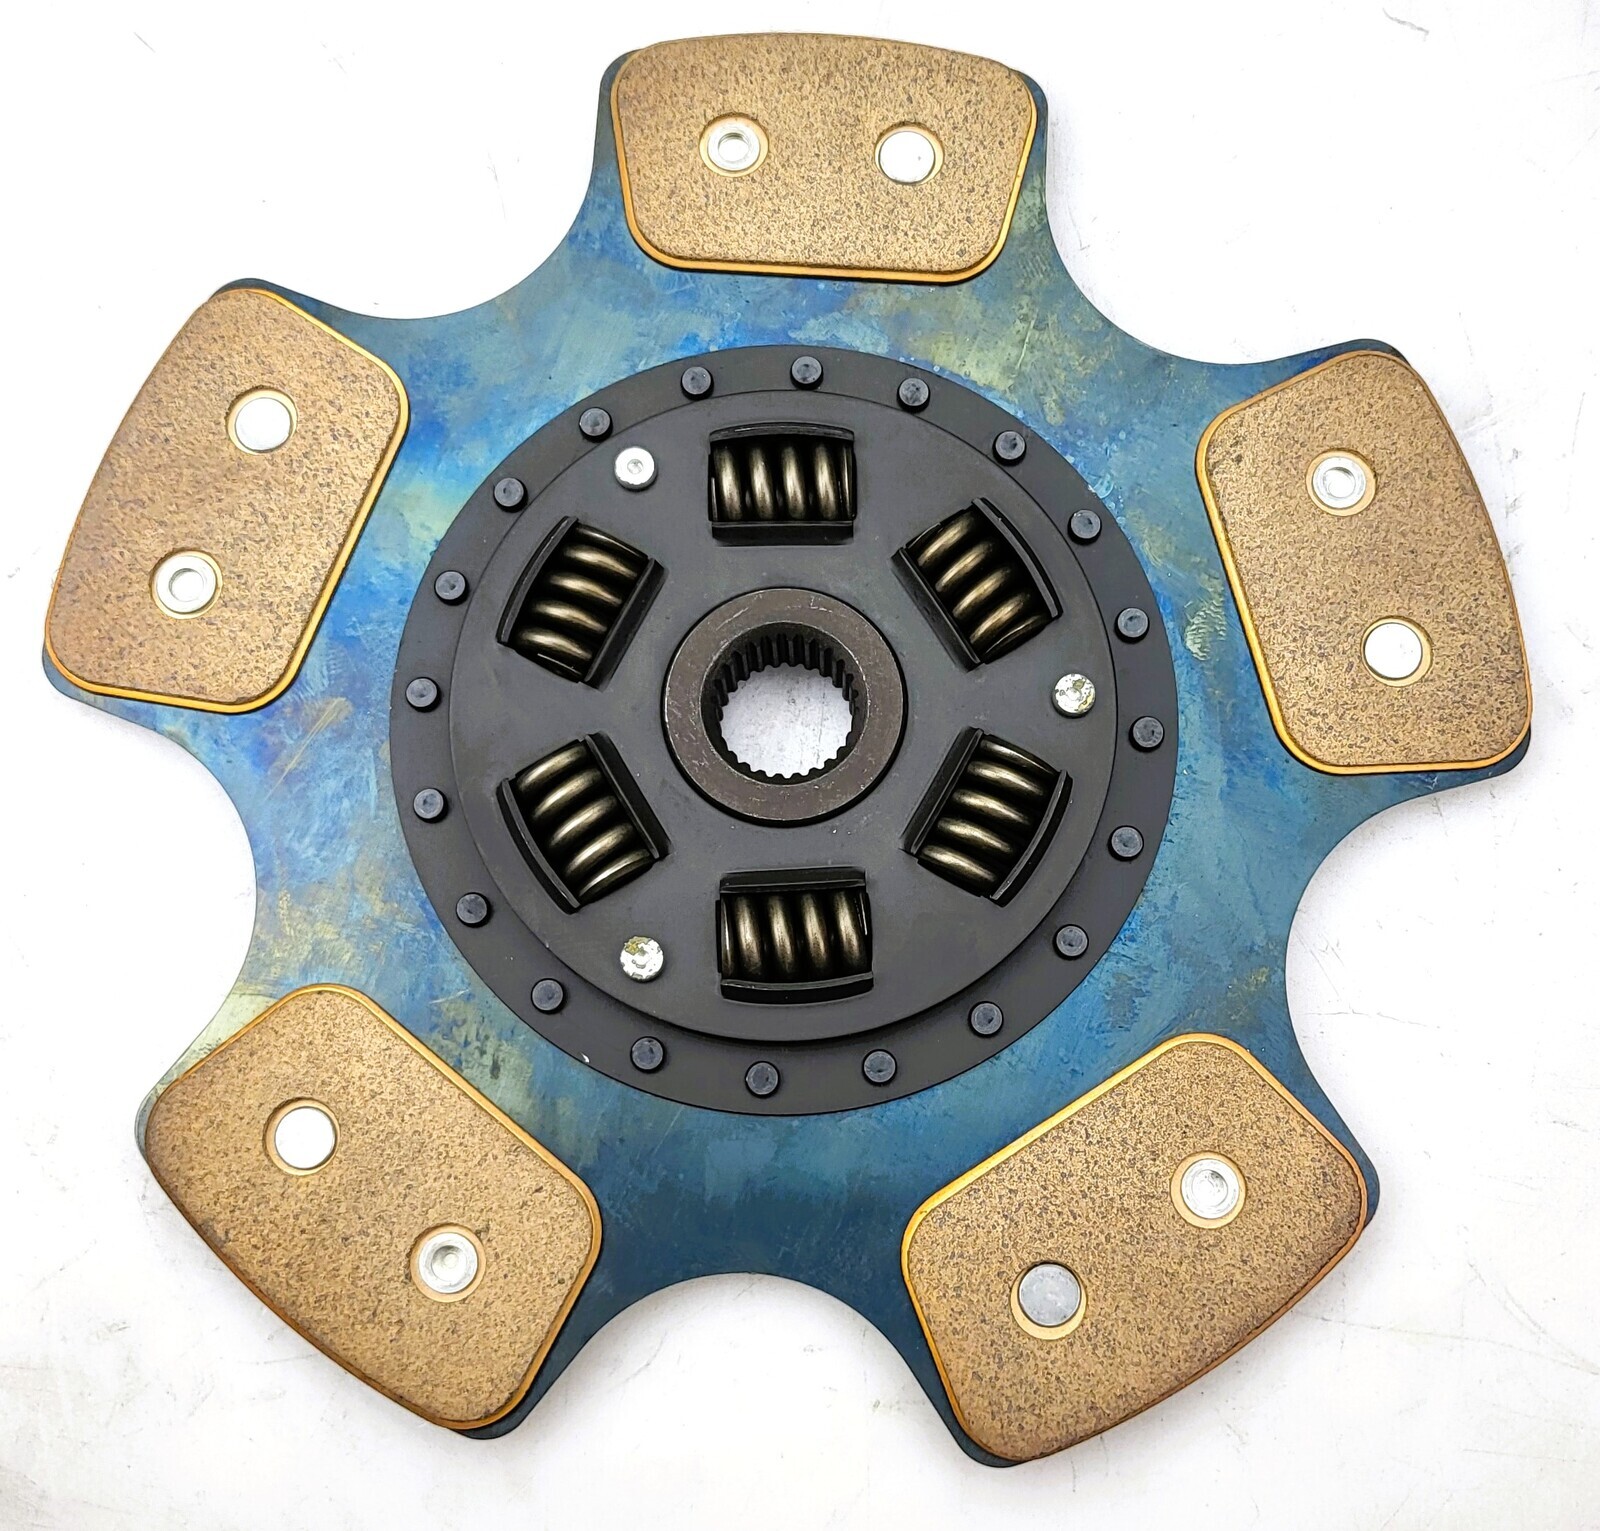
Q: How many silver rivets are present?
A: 13